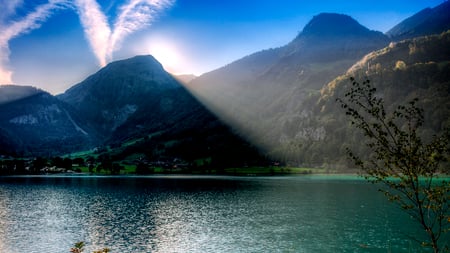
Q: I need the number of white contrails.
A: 3